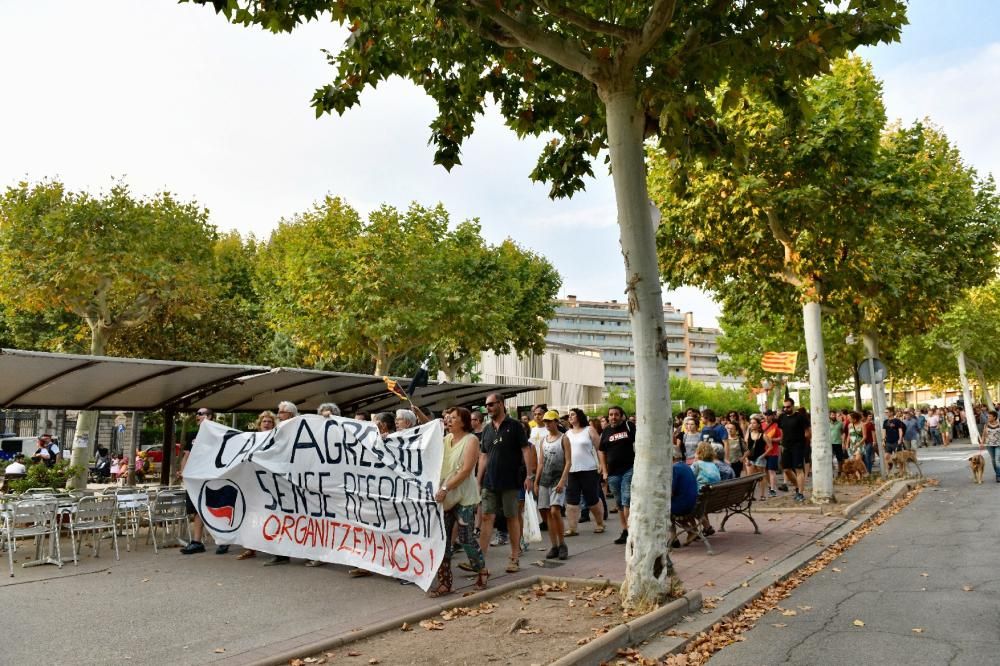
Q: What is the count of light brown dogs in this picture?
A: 3